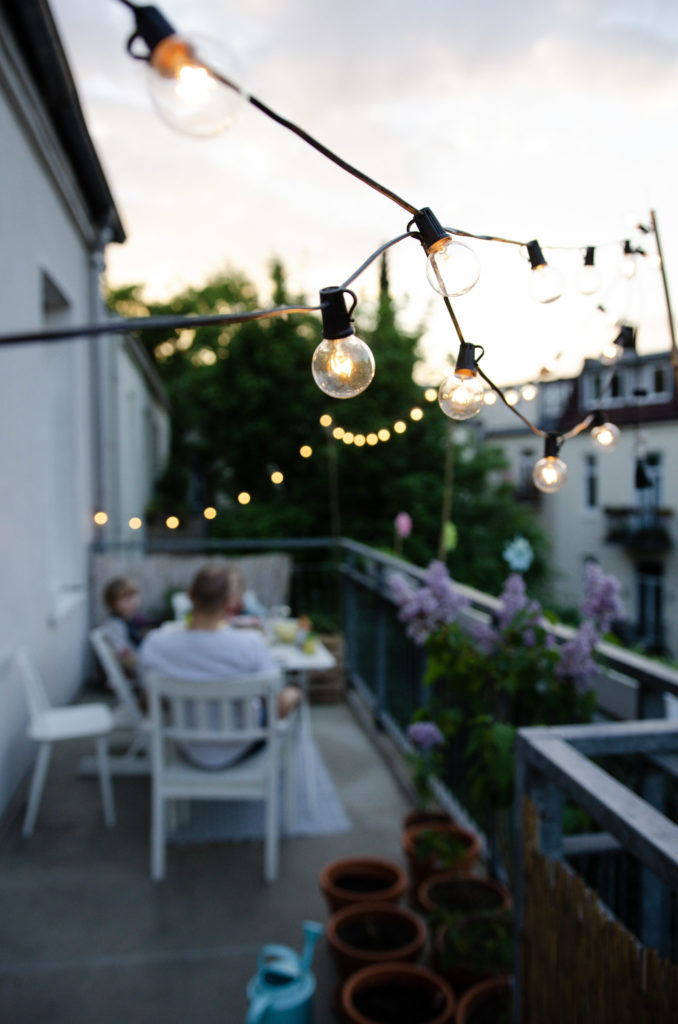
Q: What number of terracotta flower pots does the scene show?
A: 8